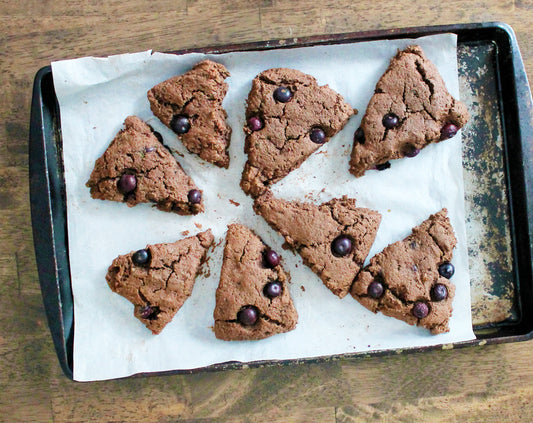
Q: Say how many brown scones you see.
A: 8